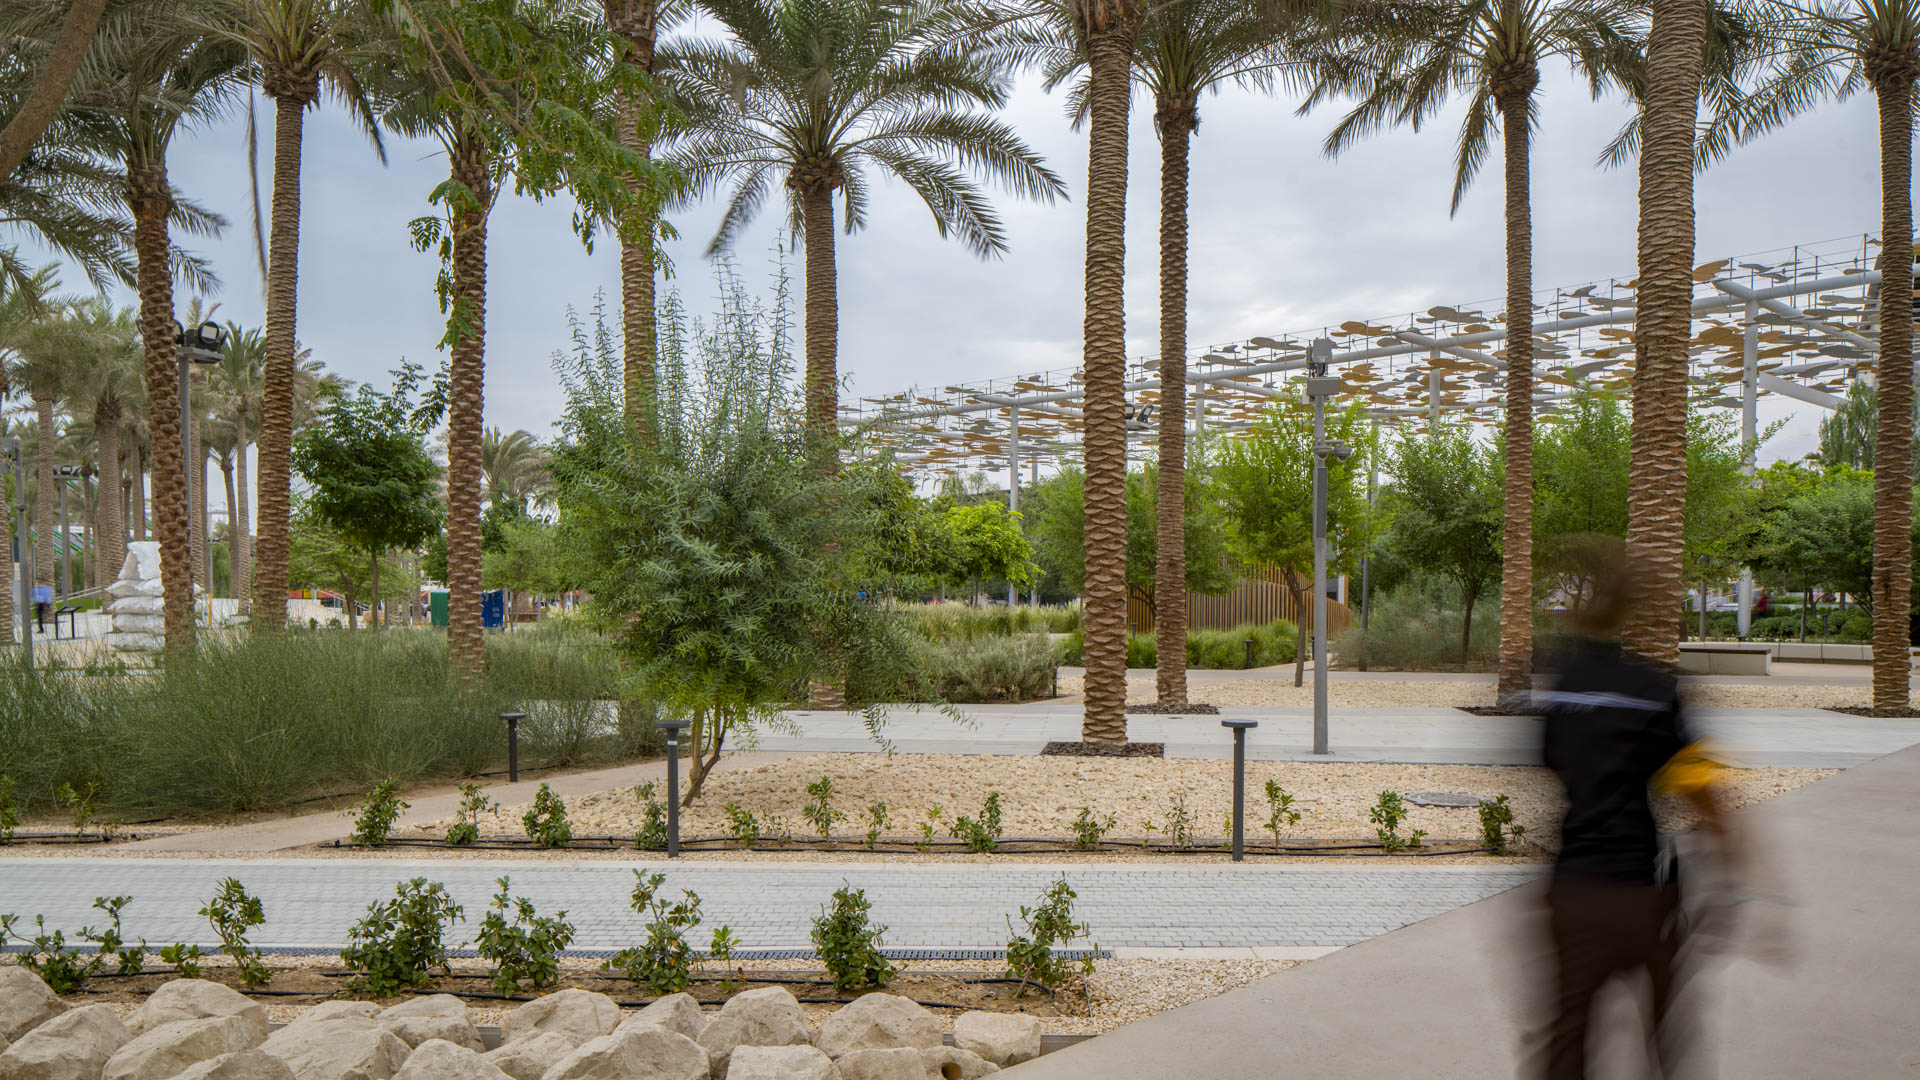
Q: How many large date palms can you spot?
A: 10